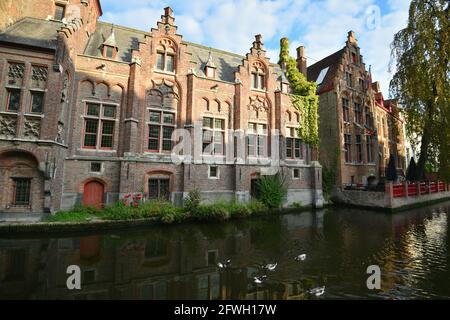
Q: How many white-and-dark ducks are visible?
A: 5